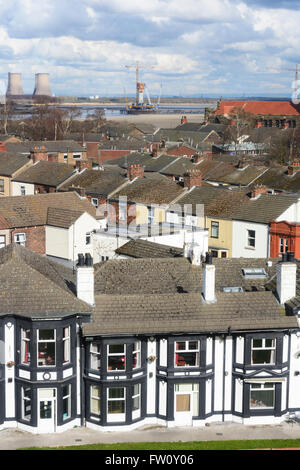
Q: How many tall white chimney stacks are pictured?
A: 3